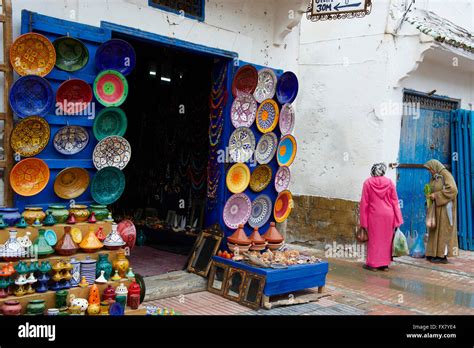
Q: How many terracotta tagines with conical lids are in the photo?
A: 3